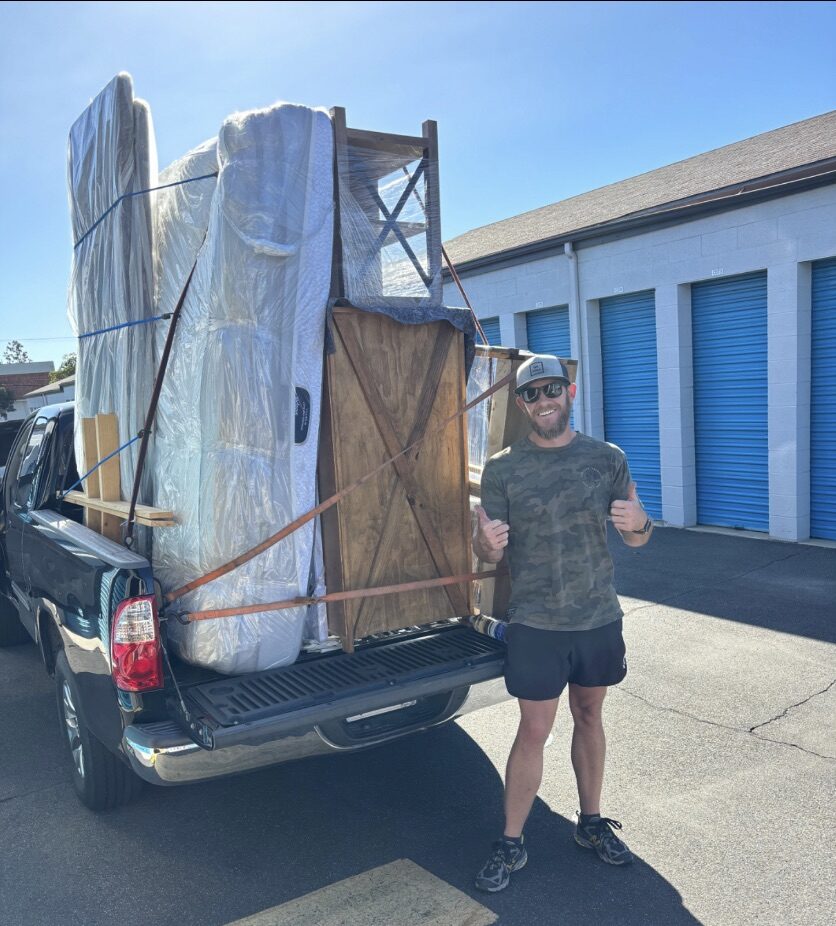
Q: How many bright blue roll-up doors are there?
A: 5